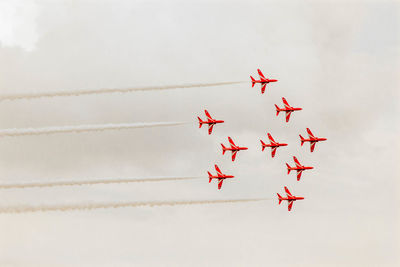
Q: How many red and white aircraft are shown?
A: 9